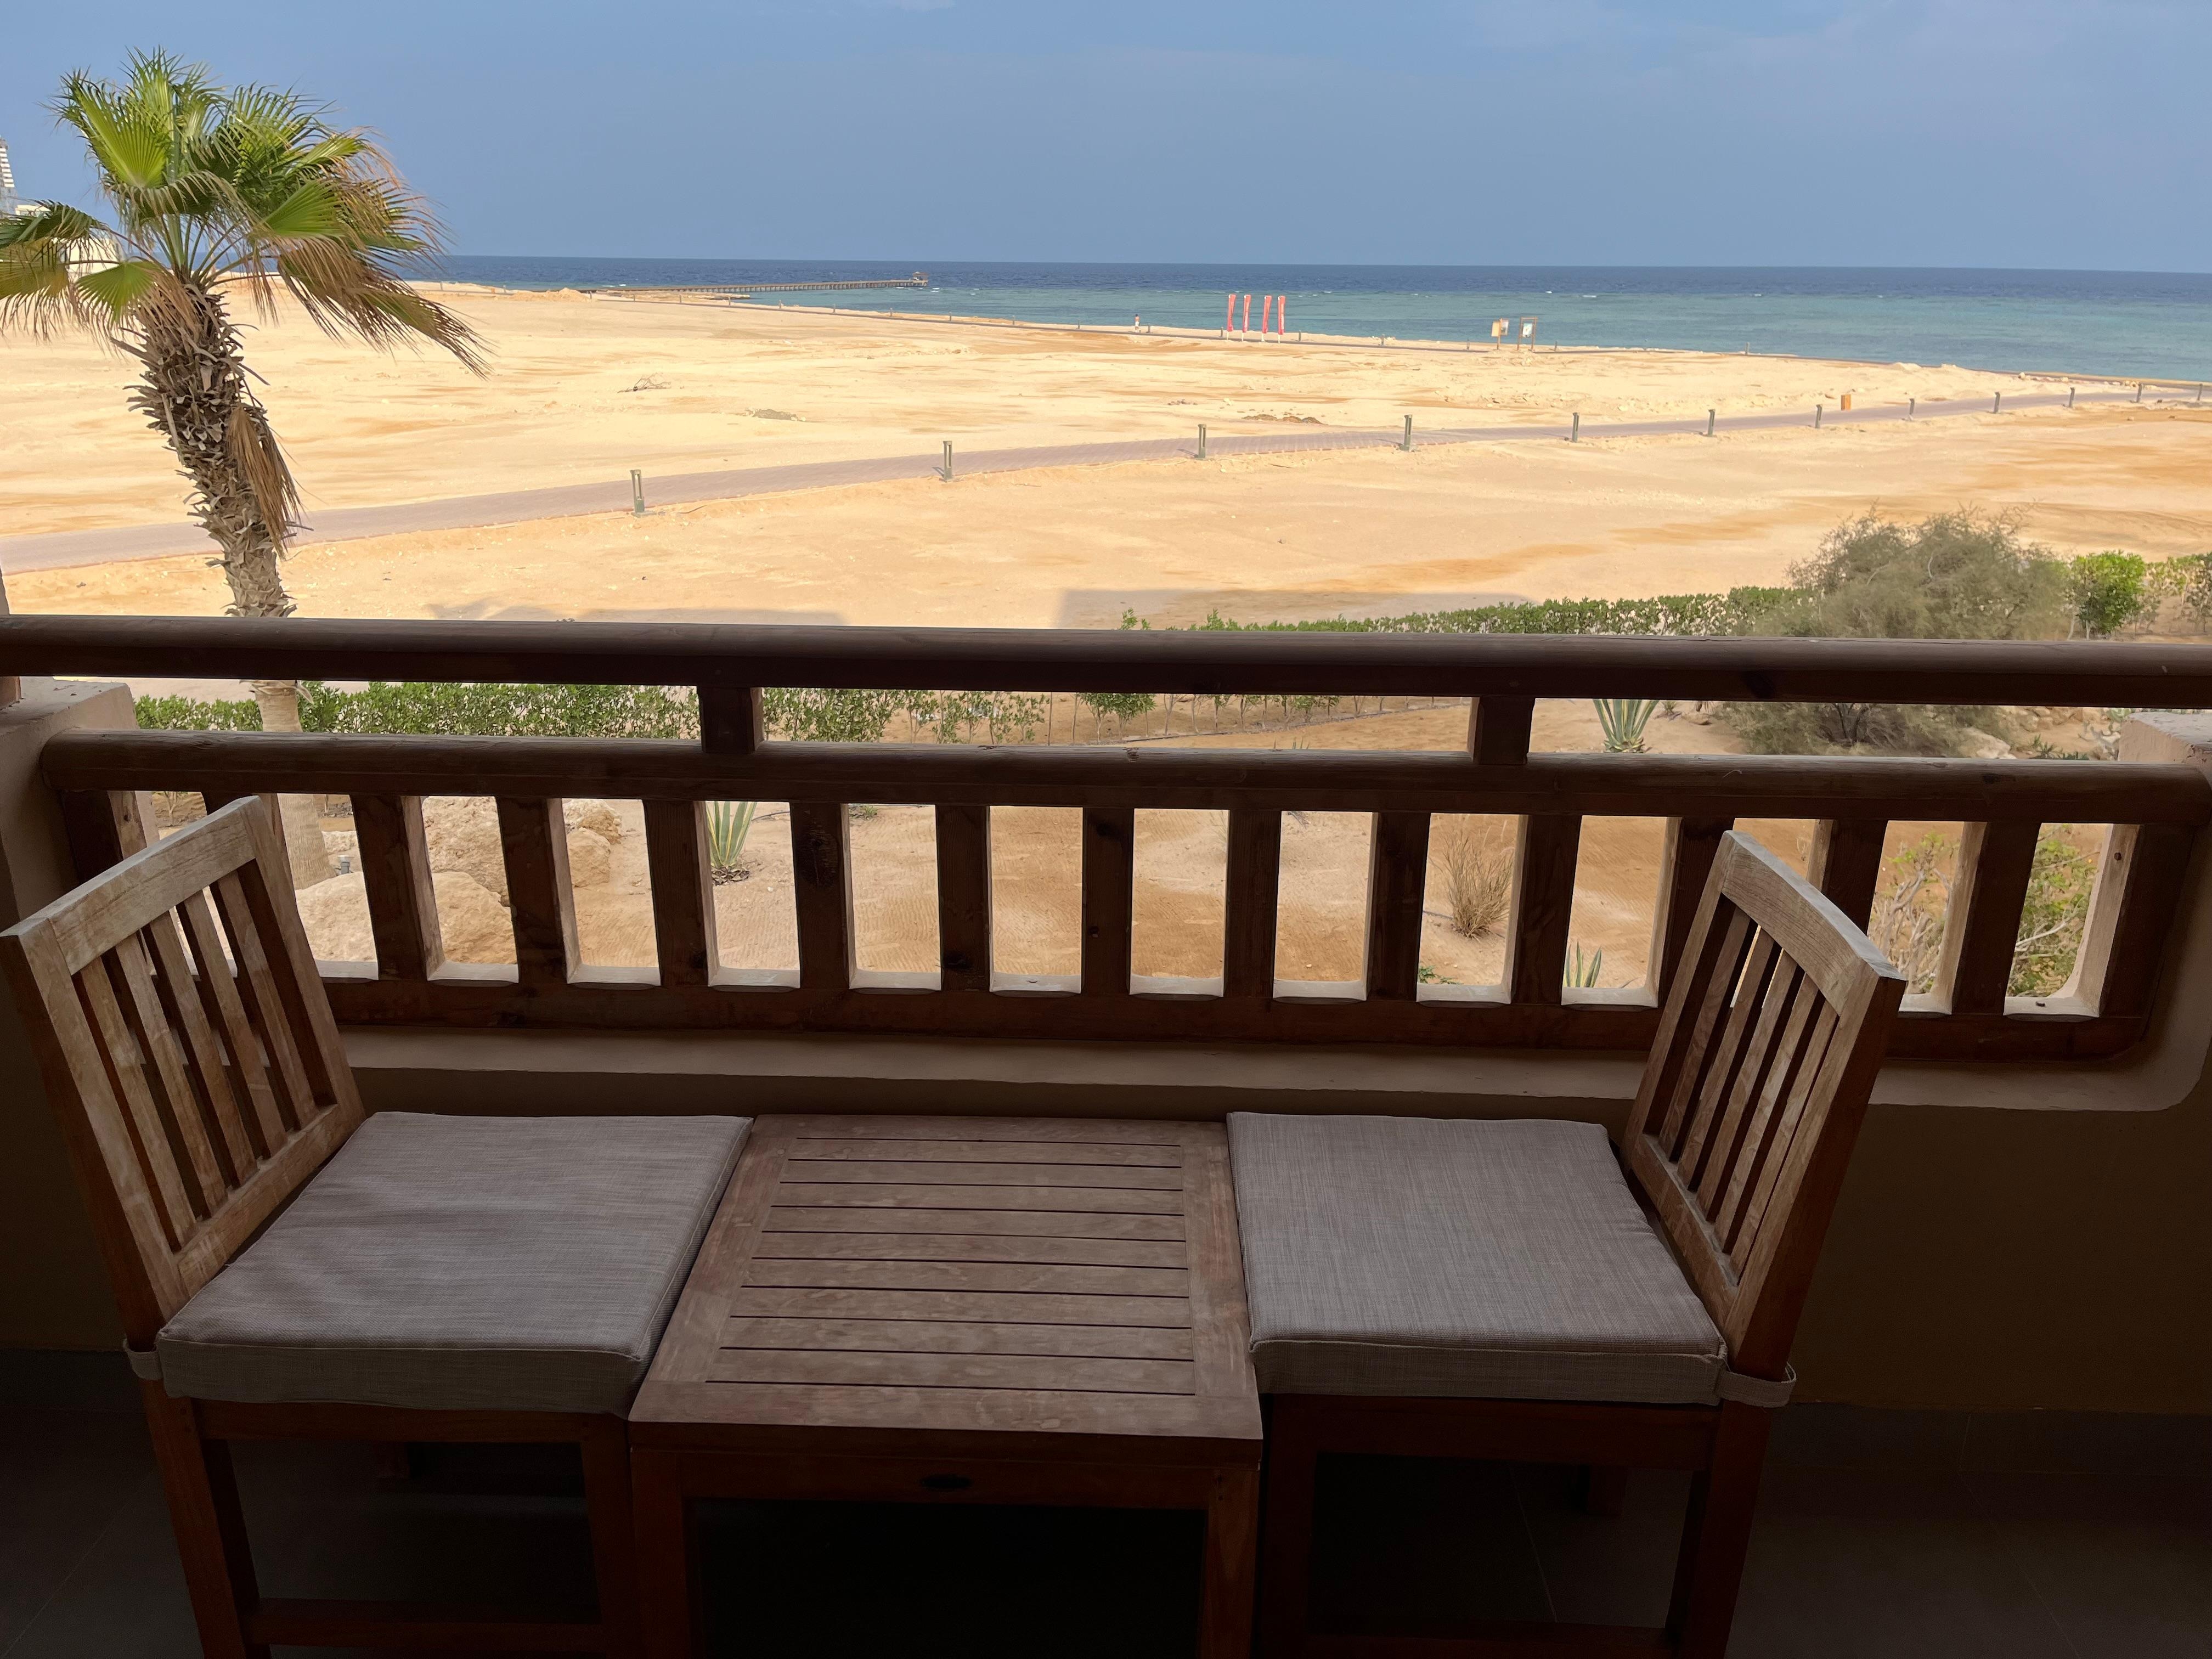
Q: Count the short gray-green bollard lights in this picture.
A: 12